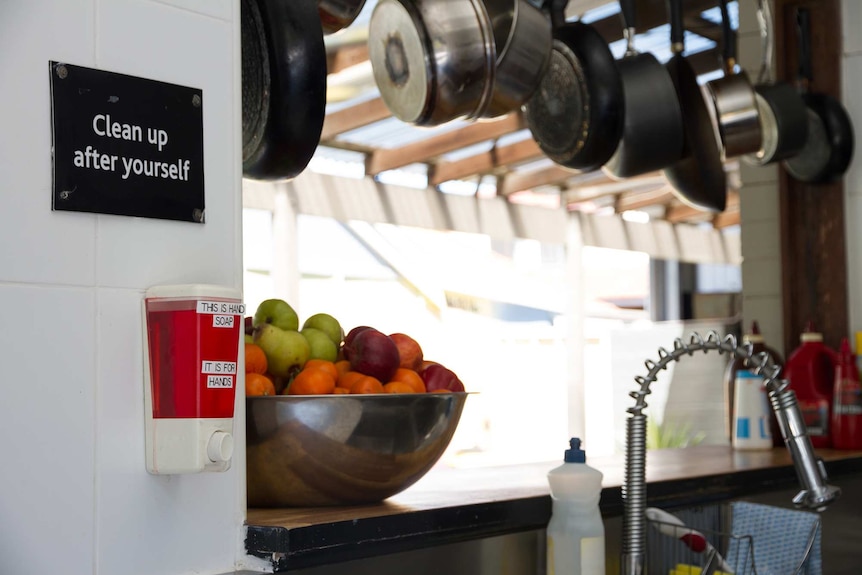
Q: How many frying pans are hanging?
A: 4